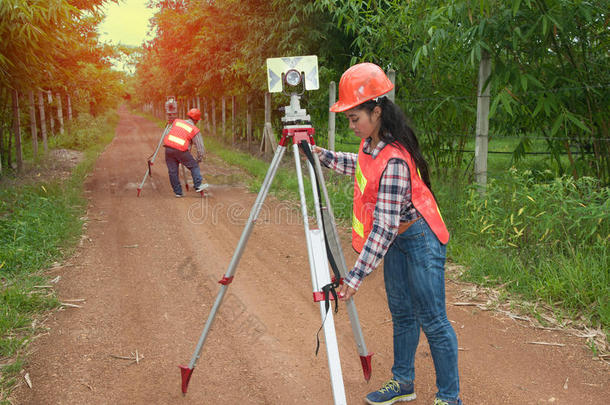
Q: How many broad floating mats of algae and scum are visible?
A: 0